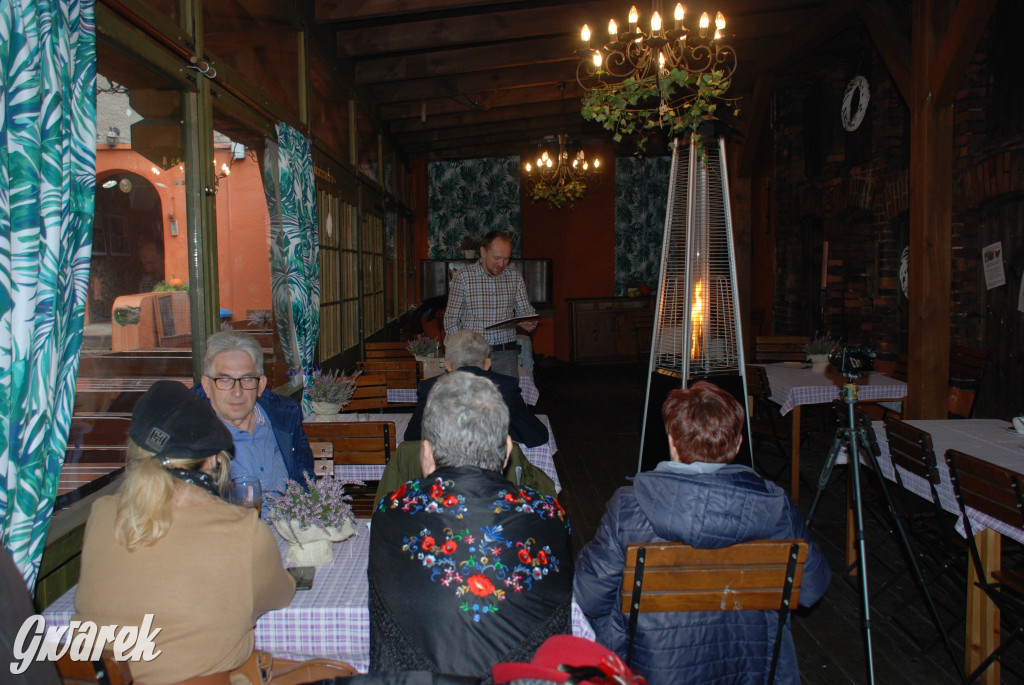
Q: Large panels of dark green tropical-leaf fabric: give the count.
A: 2